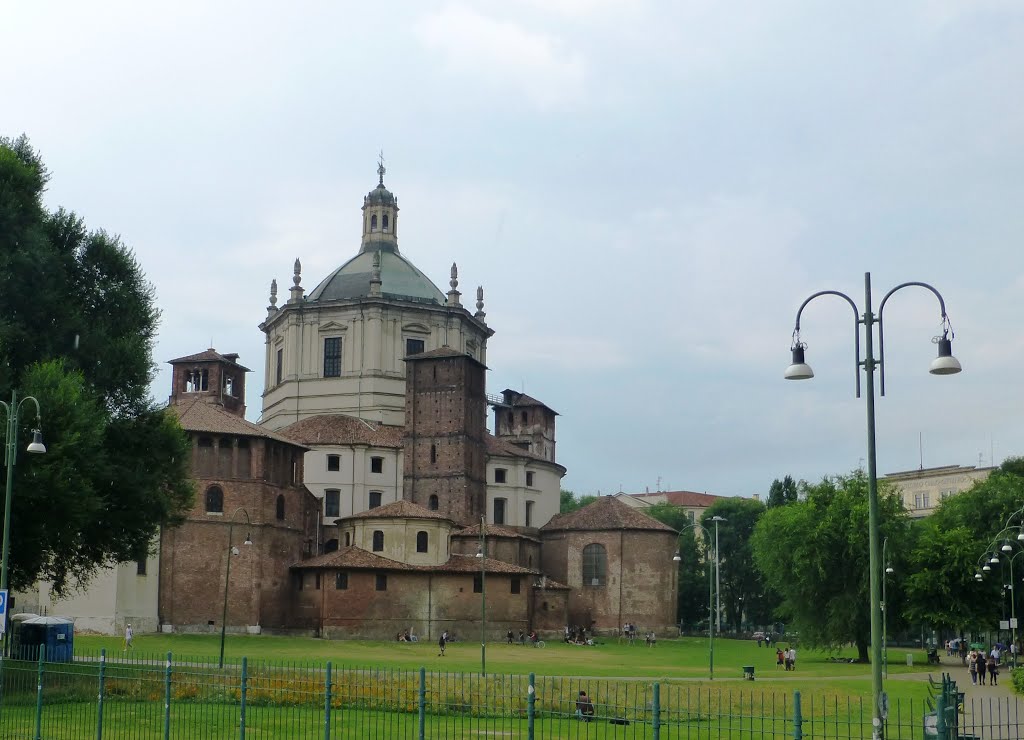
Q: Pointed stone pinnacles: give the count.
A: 5